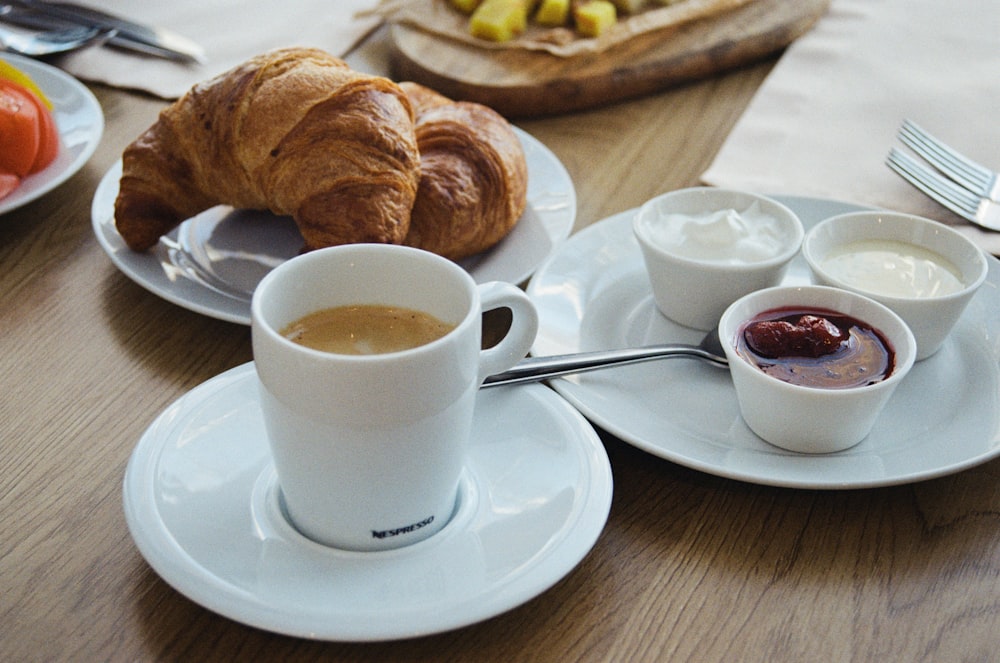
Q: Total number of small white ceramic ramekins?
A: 3